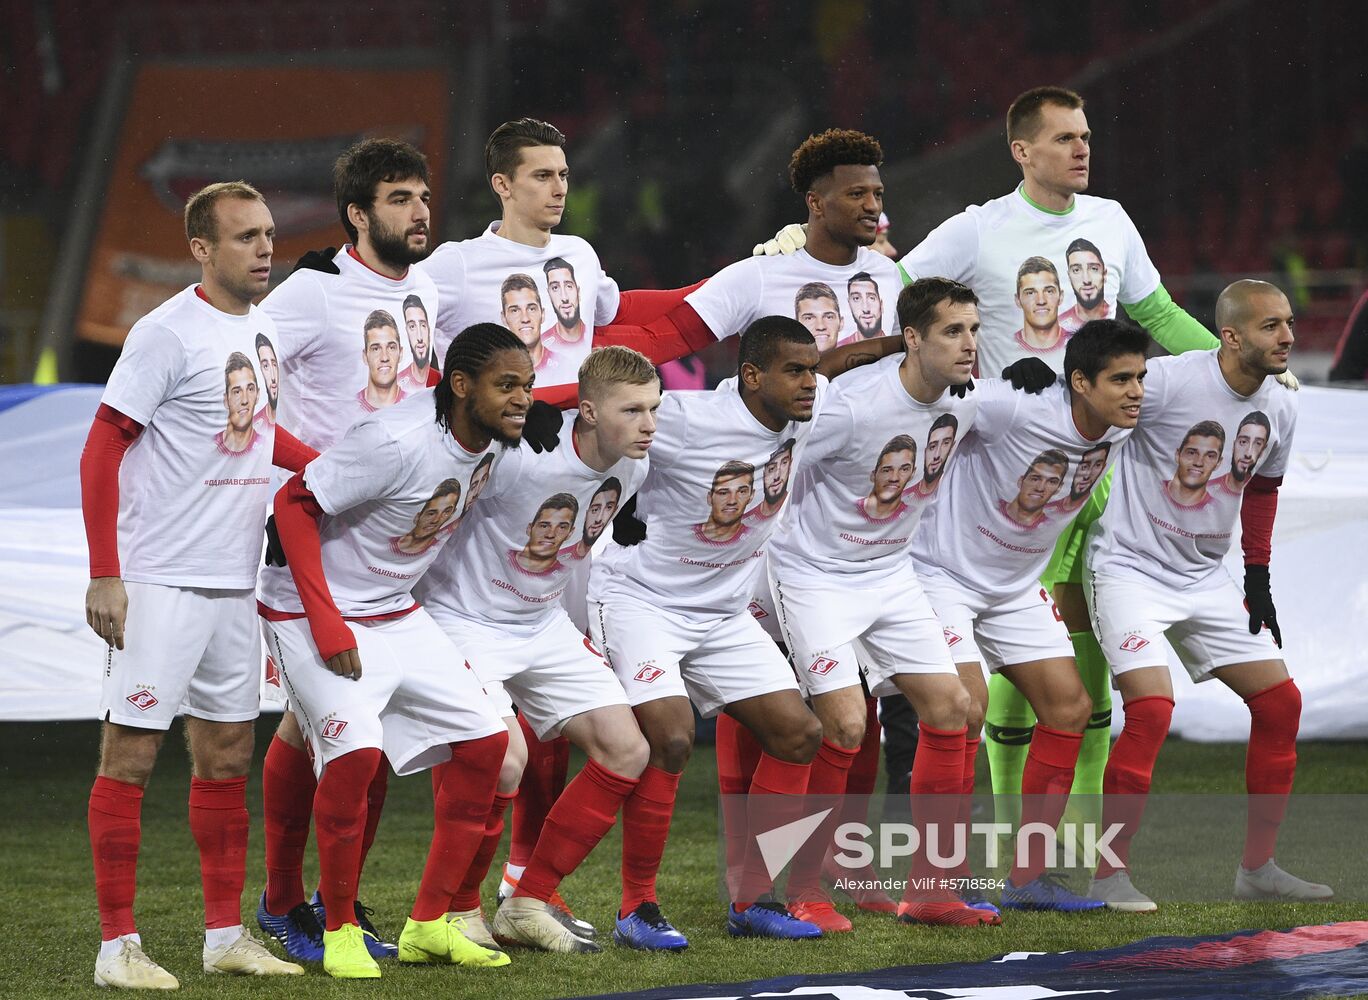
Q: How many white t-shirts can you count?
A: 11